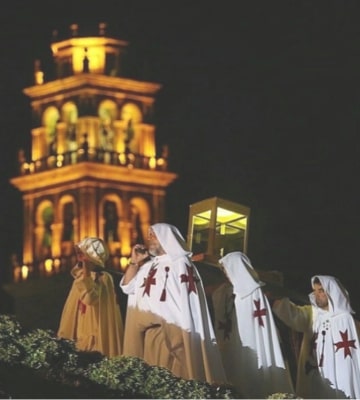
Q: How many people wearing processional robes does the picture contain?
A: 4